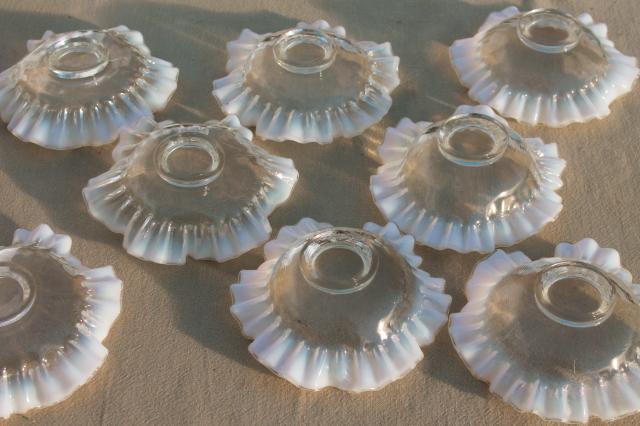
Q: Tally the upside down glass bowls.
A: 8